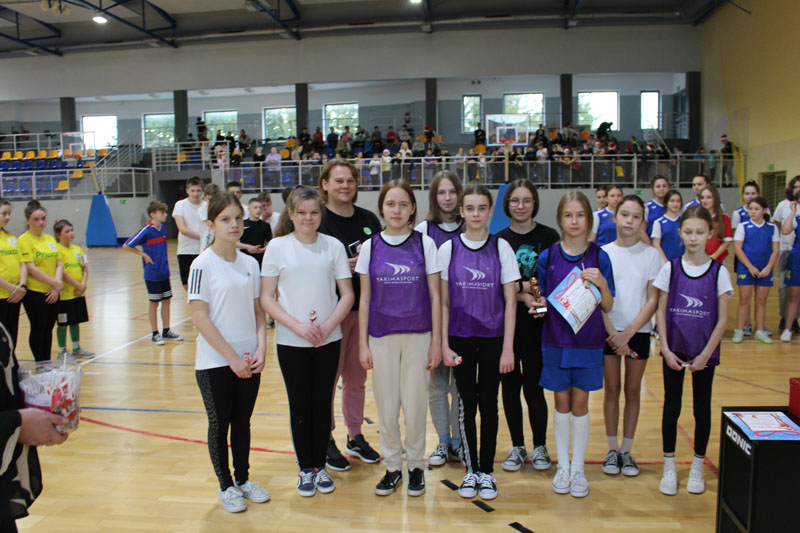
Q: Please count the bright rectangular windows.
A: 9